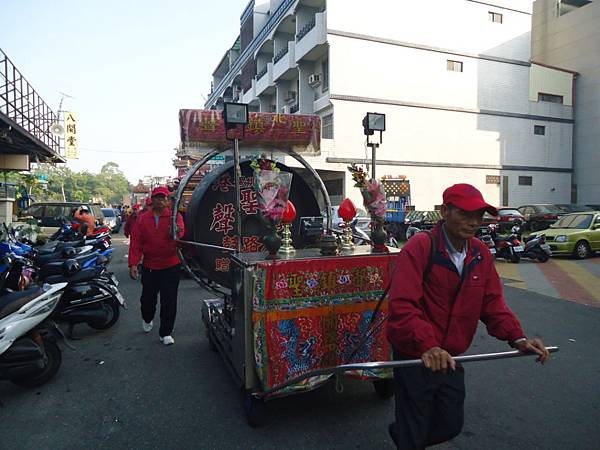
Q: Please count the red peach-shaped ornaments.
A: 2